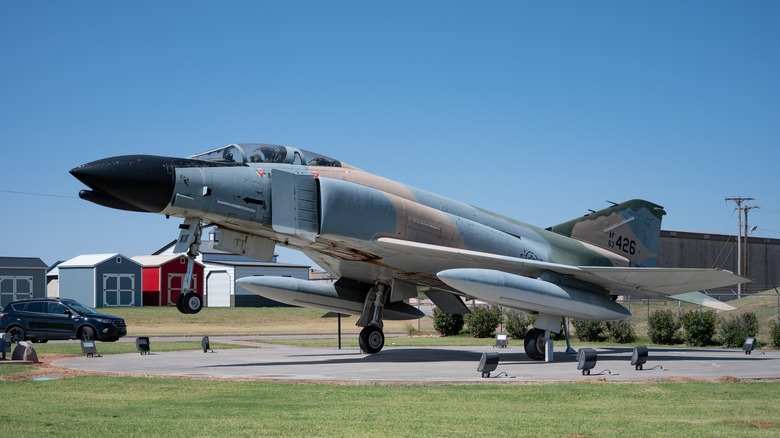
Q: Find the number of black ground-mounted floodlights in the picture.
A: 8